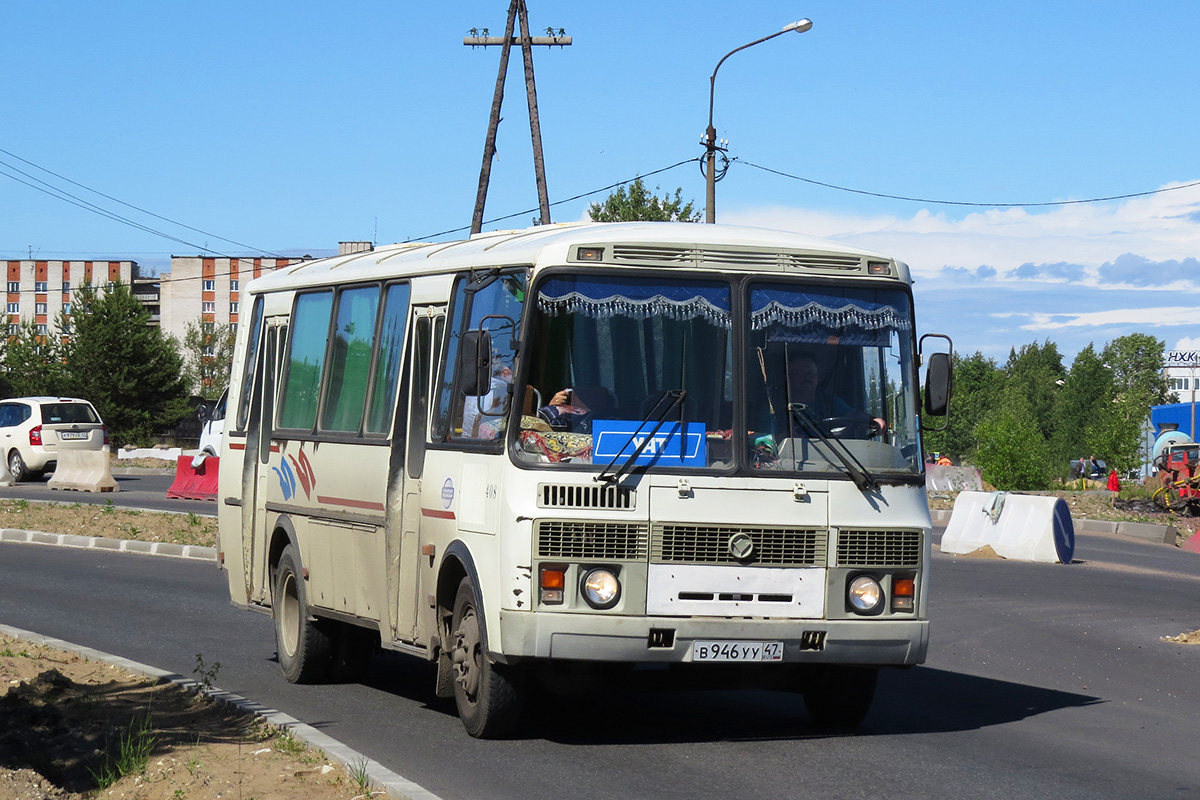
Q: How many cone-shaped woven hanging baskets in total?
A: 0